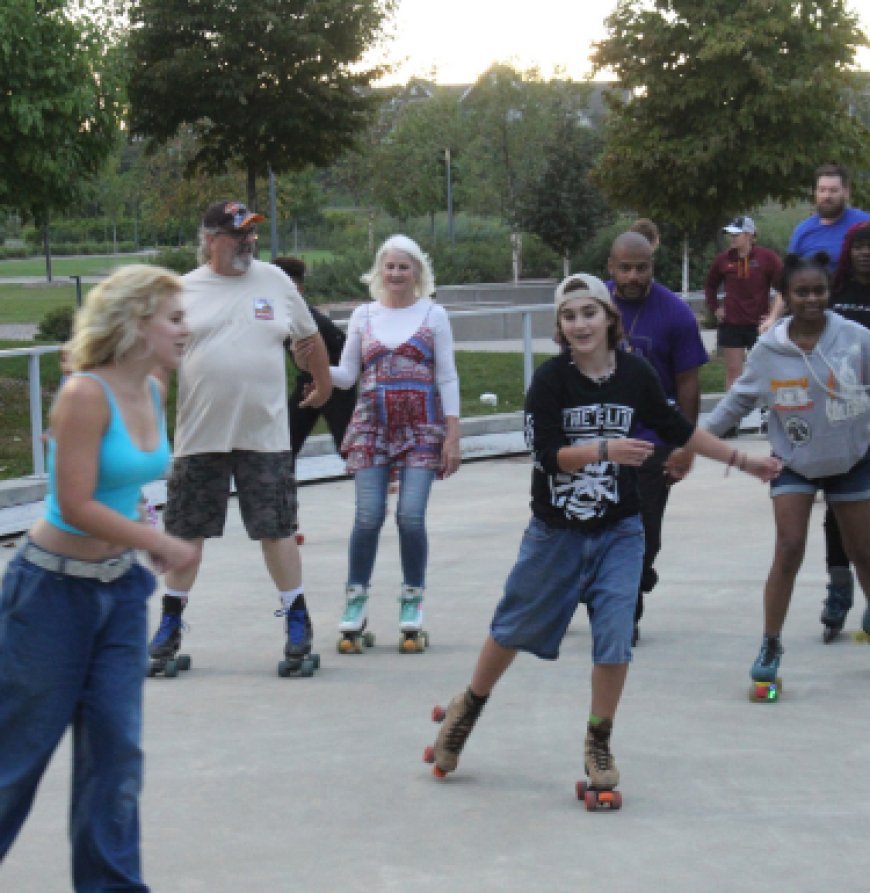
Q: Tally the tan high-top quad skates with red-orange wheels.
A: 2